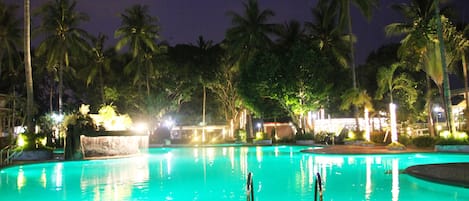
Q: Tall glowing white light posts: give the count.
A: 2